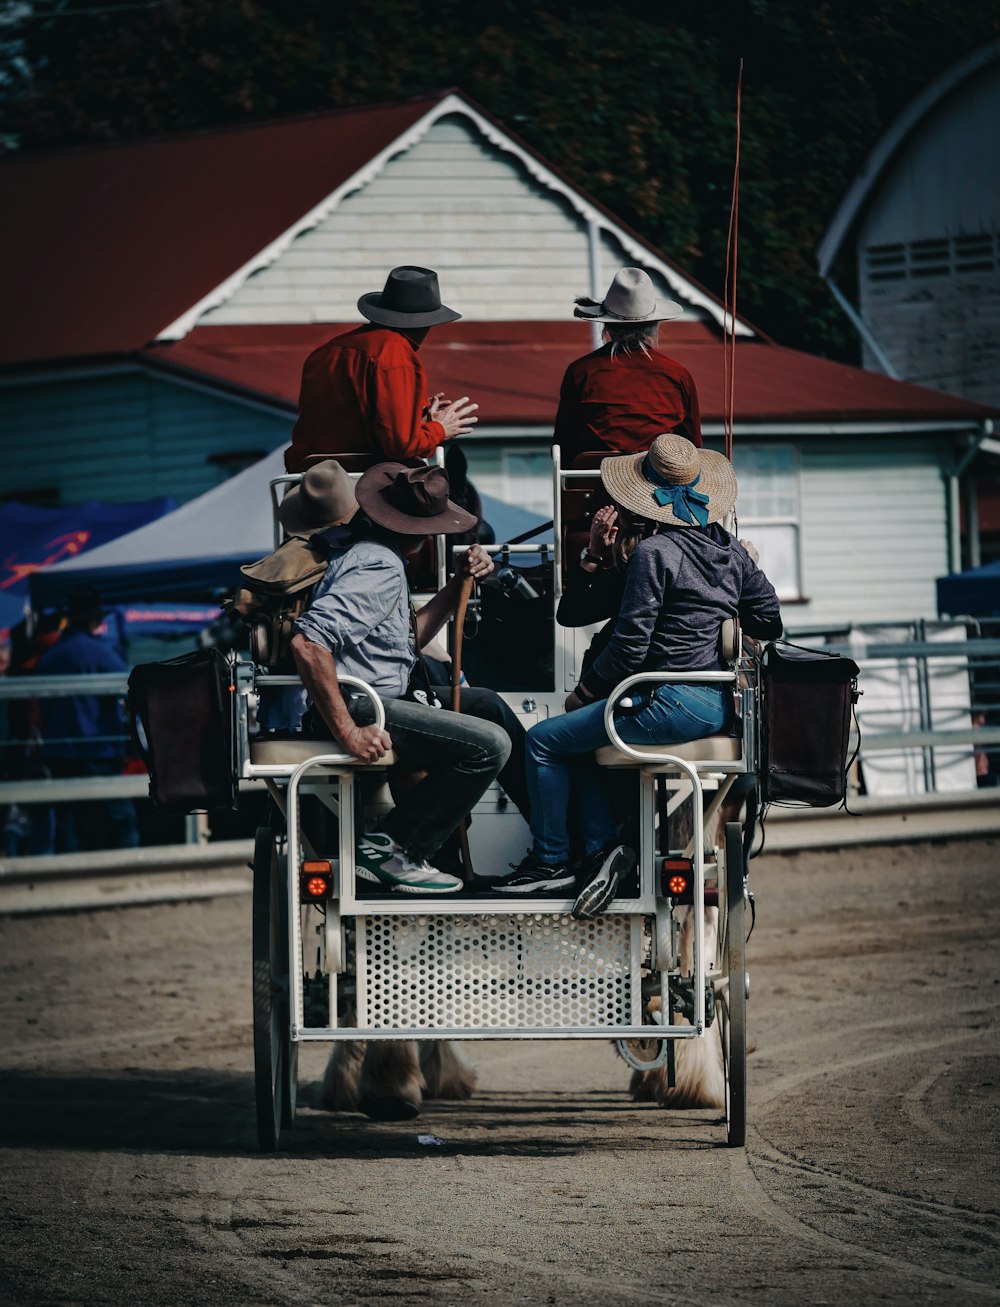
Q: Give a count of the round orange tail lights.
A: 2